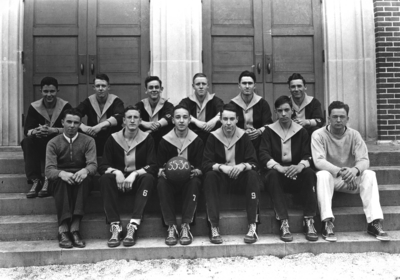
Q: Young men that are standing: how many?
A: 0